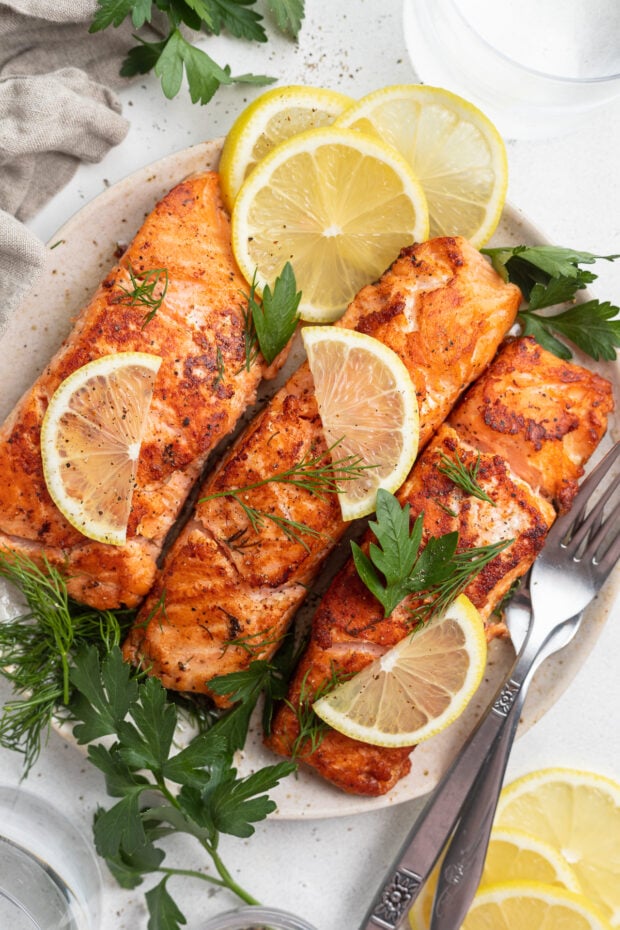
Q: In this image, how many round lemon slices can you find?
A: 6